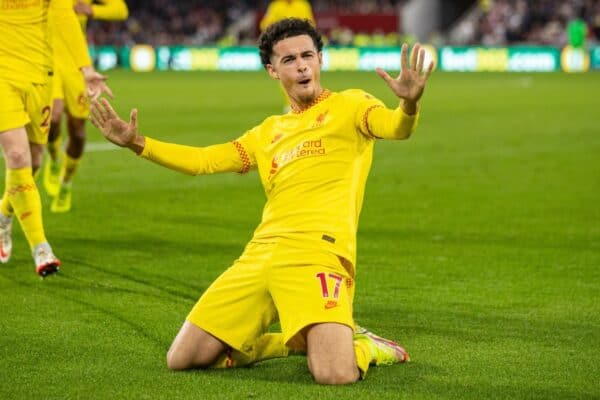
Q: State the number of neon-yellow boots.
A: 3